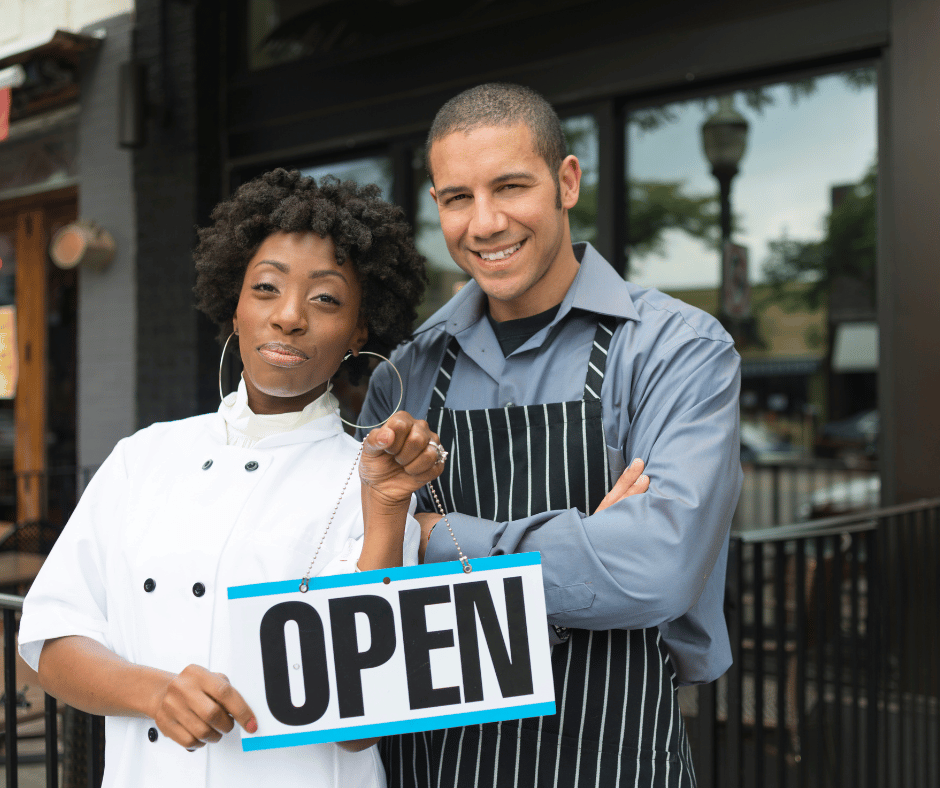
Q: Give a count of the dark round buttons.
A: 5